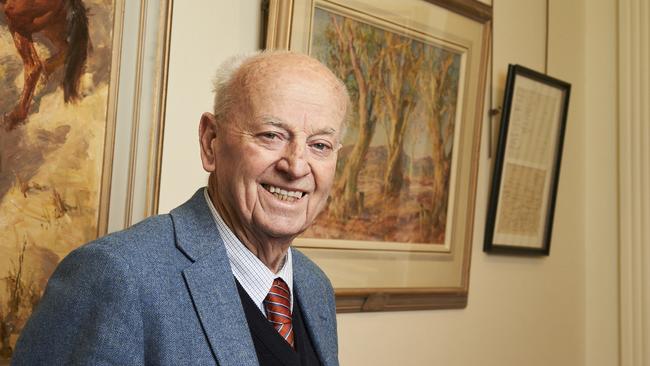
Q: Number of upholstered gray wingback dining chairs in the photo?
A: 0